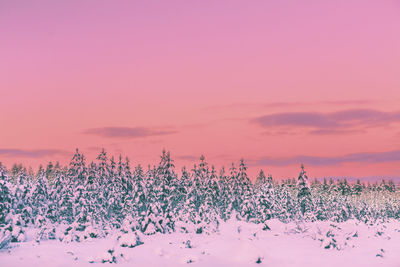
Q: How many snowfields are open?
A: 1